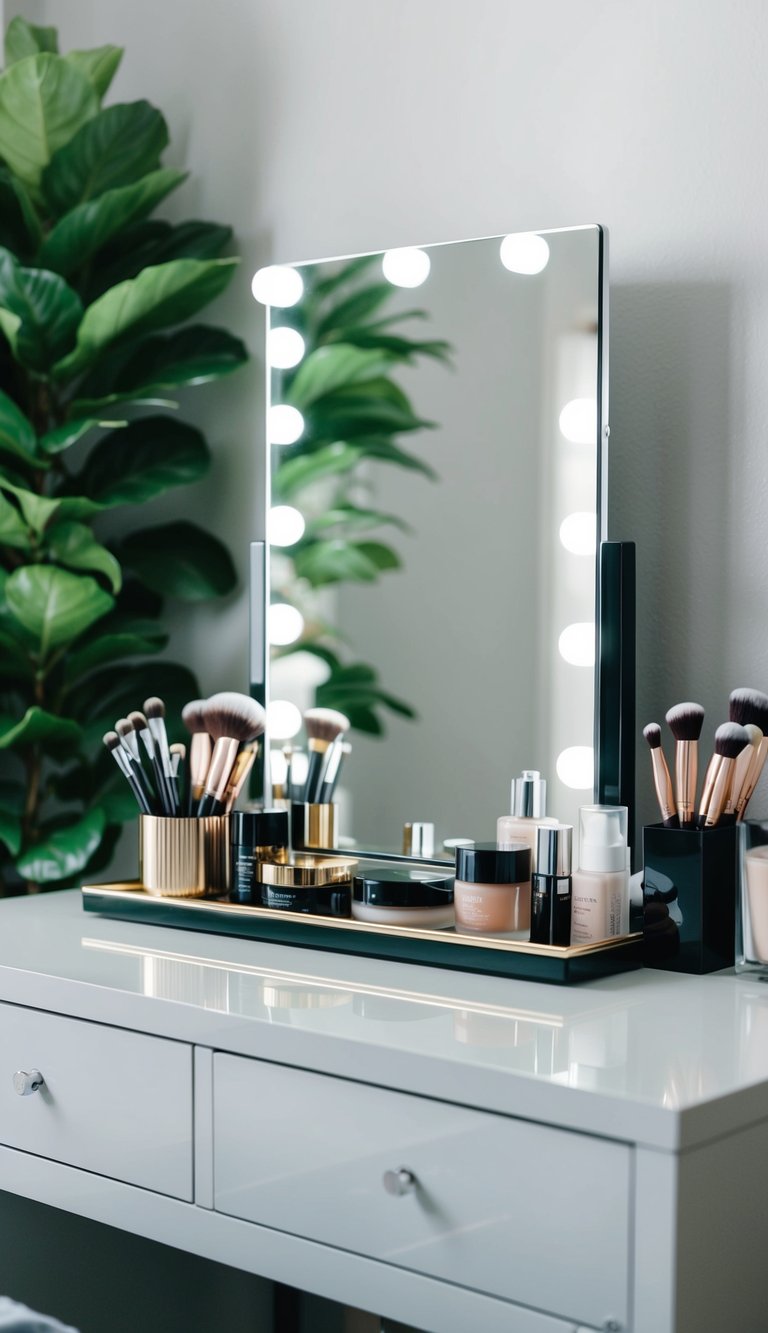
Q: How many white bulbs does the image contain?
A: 12